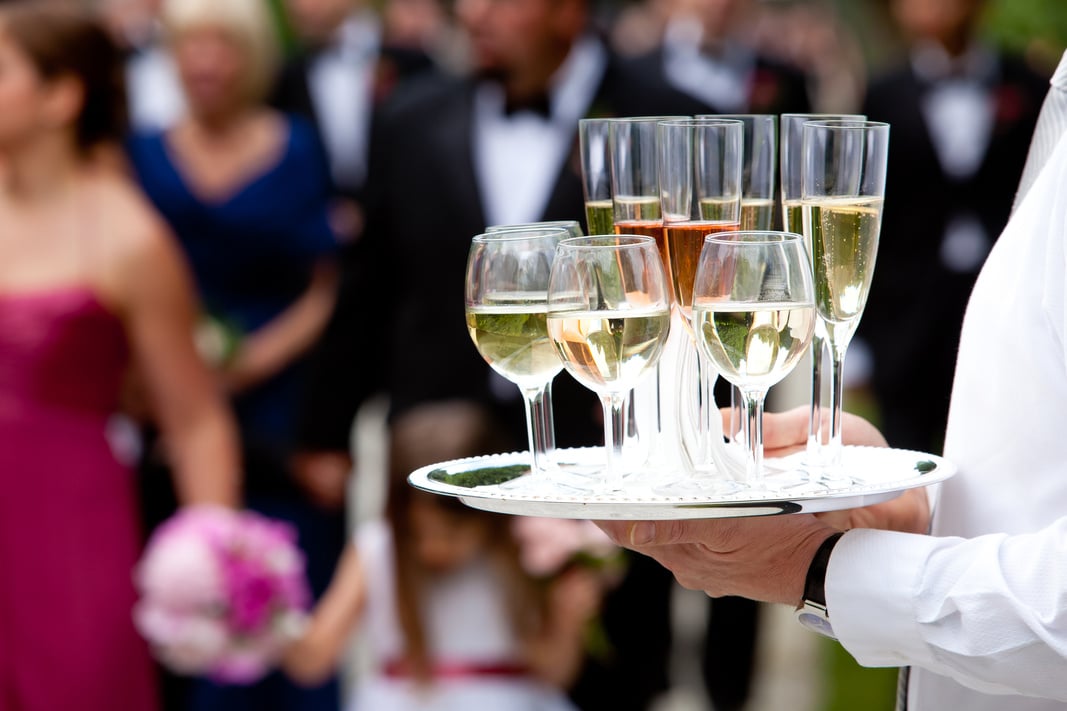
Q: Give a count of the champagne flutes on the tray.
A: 6